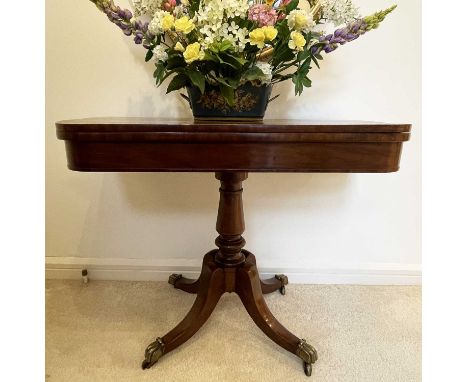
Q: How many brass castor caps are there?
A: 4